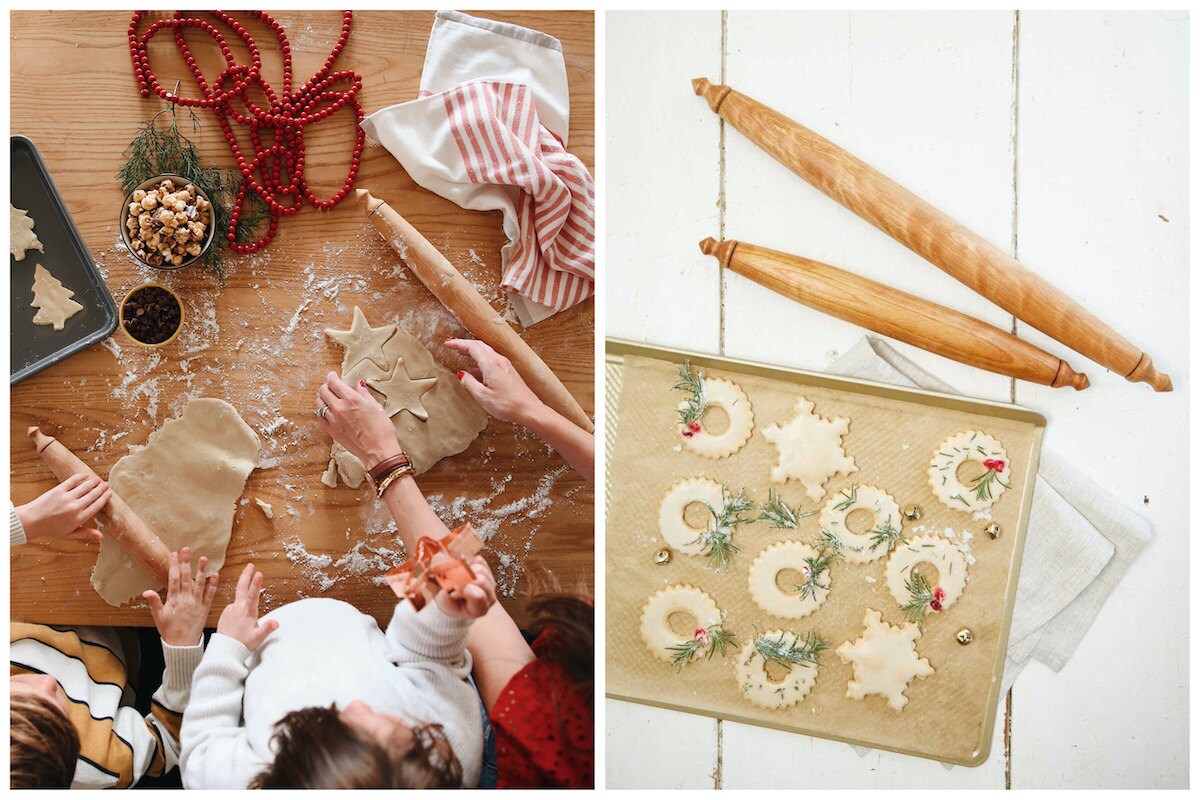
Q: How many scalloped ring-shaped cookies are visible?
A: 8